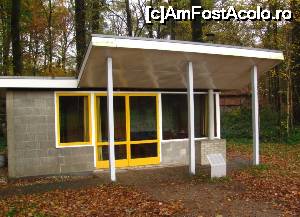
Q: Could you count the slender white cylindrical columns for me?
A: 3